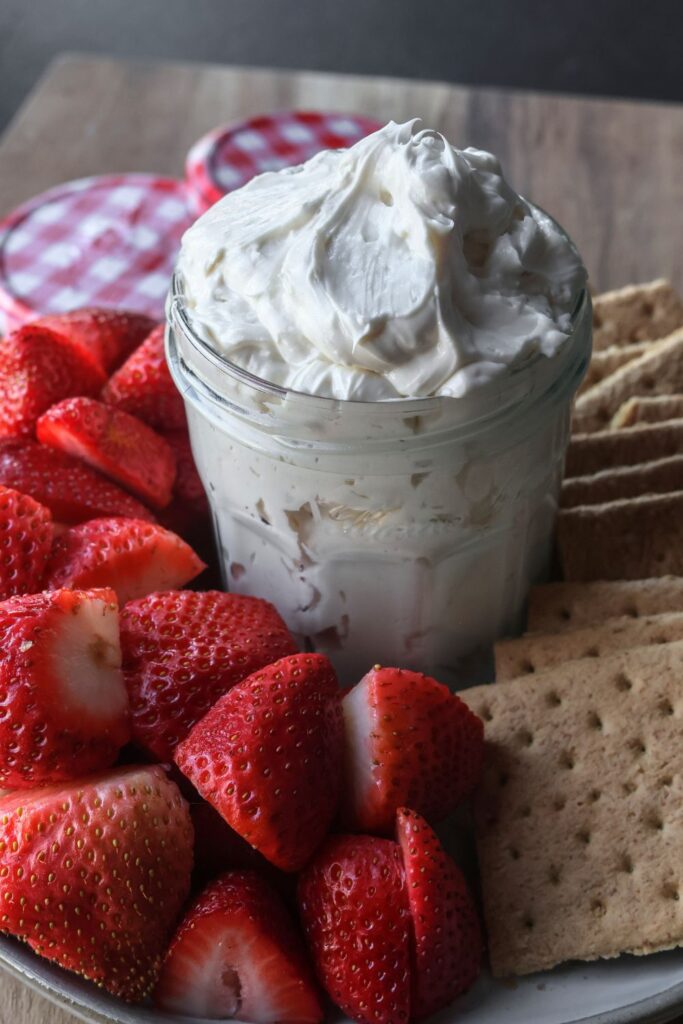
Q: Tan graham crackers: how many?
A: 10